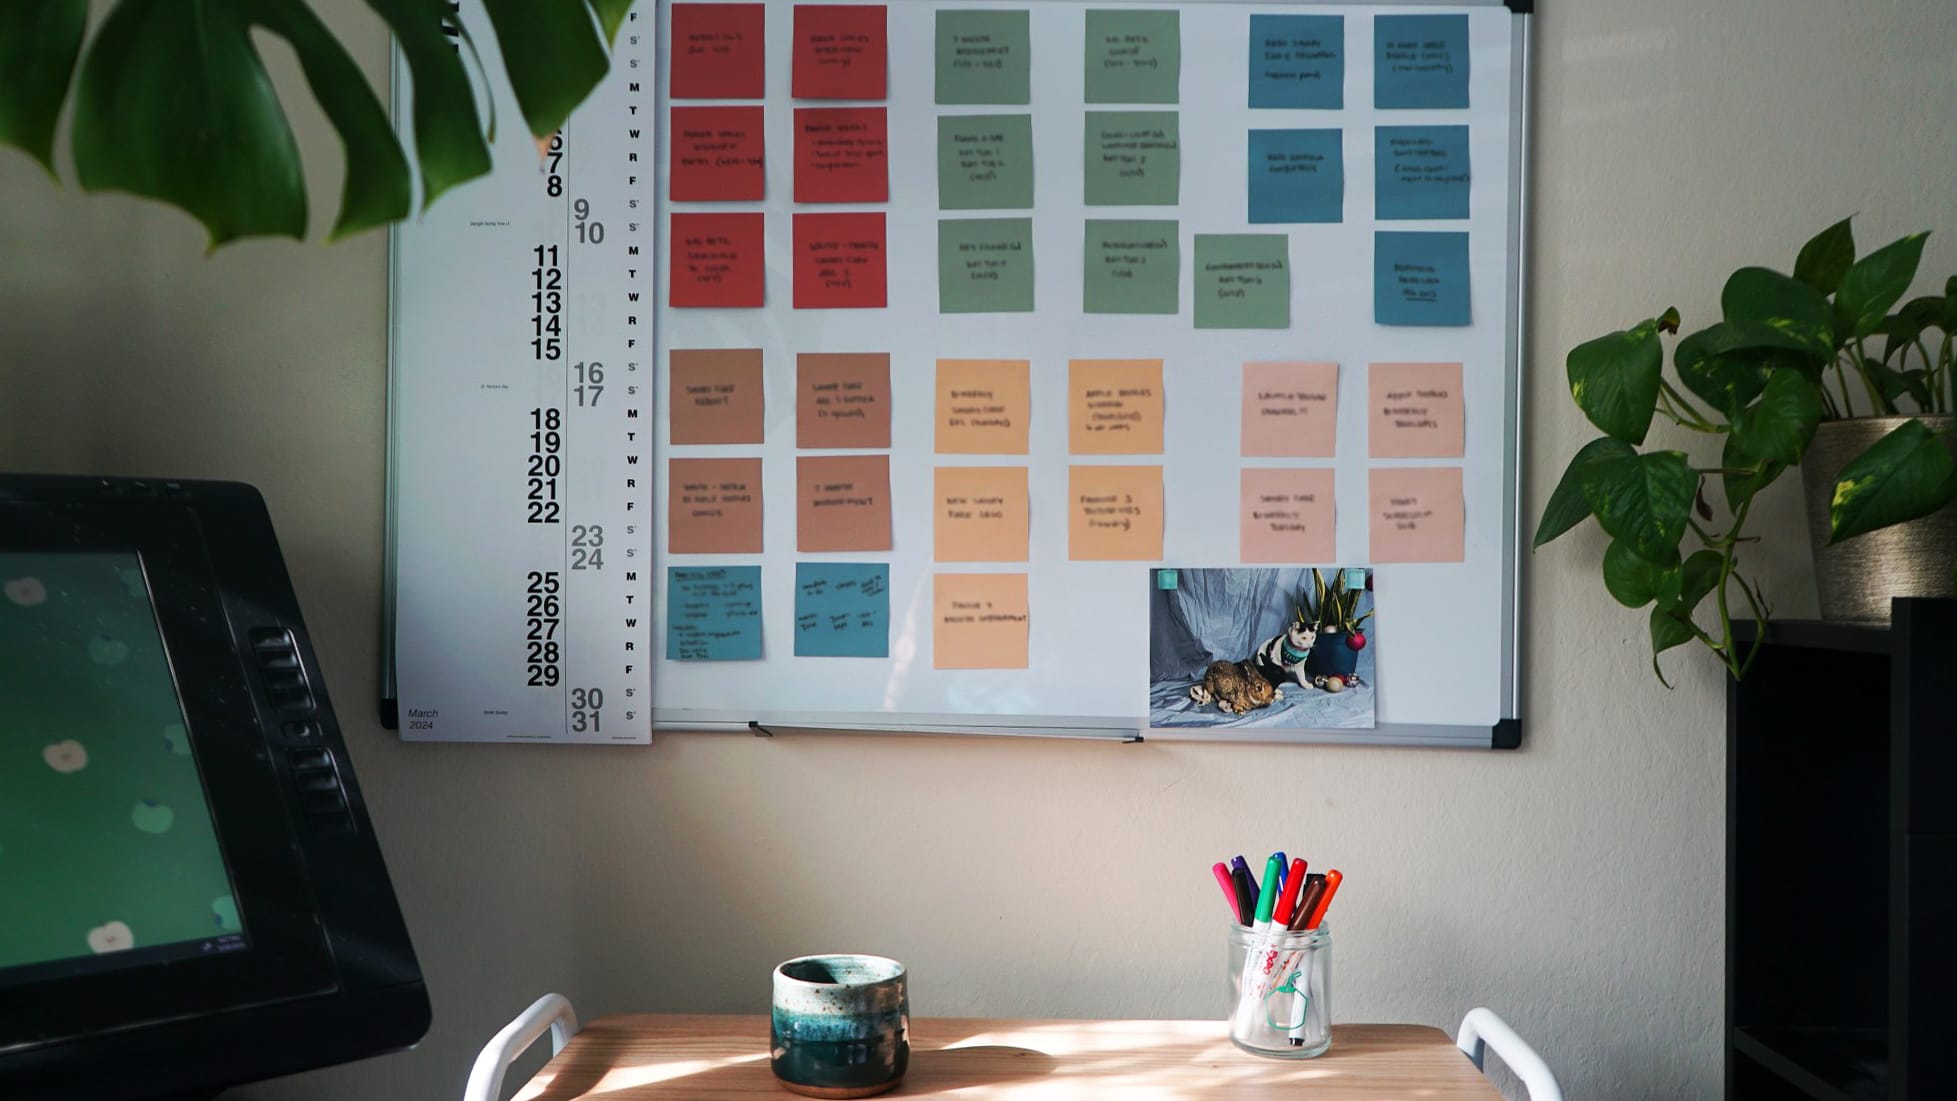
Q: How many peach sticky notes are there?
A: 5